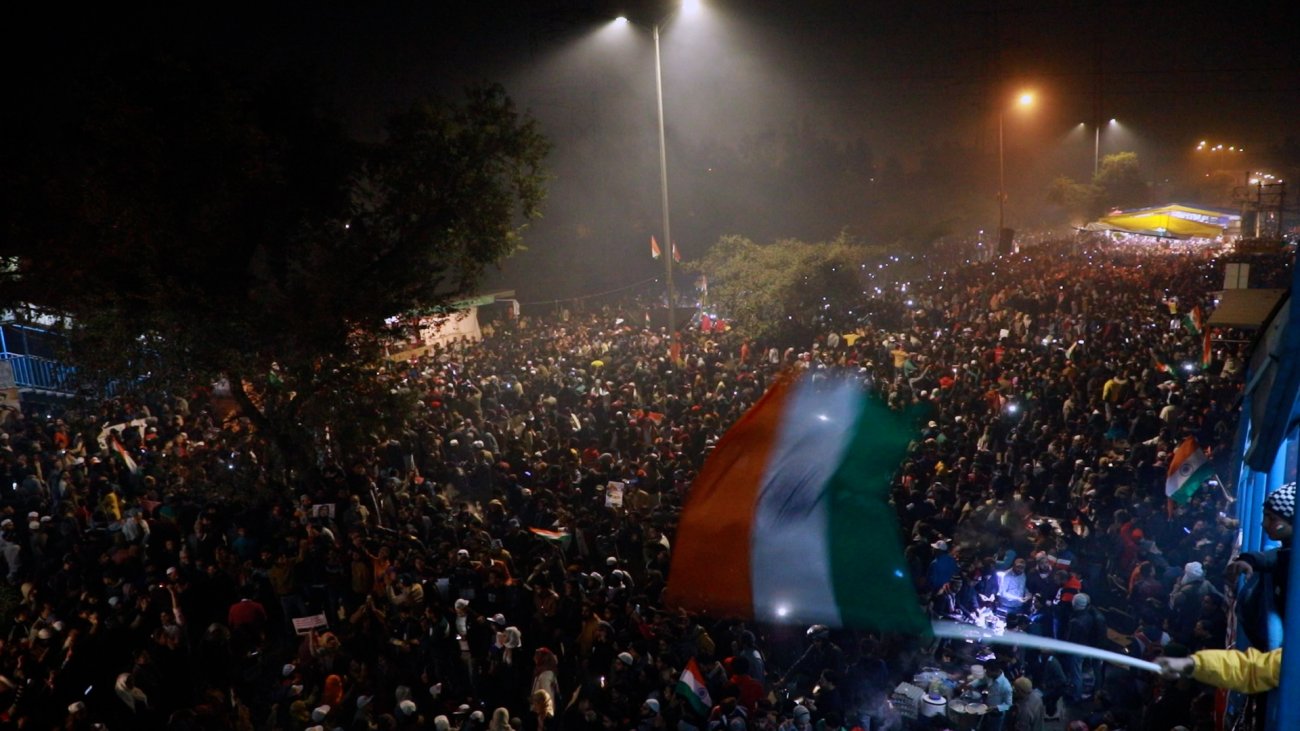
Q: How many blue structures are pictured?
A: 2